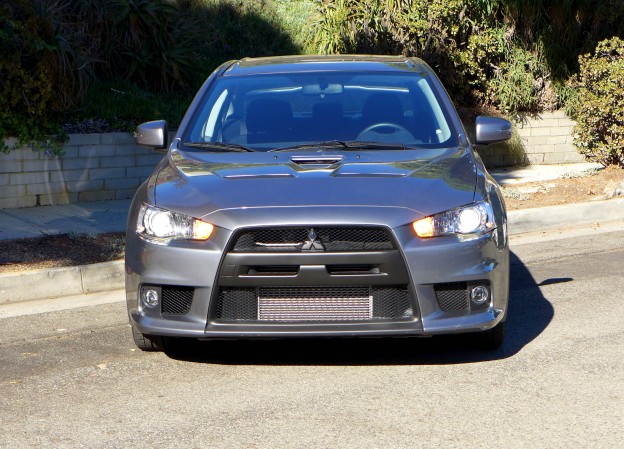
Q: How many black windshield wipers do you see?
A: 2